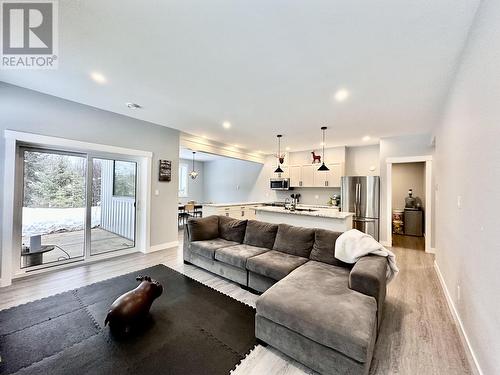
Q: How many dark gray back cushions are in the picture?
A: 5